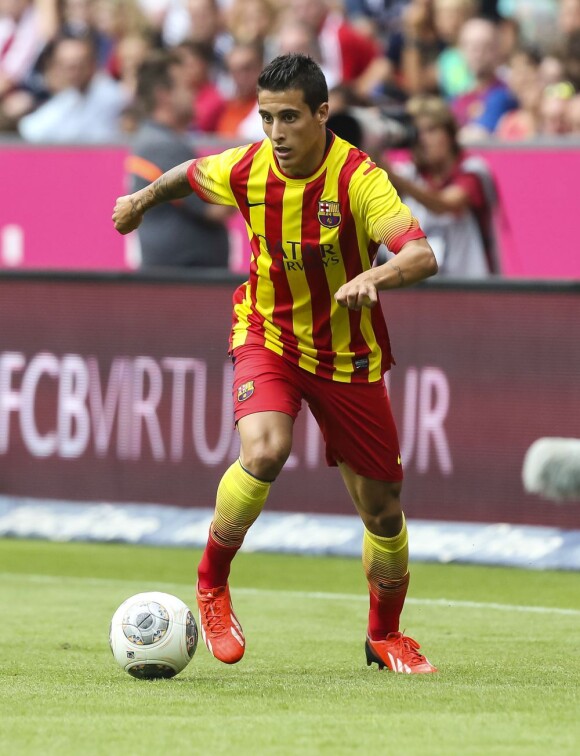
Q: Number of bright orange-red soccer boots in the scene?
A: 2